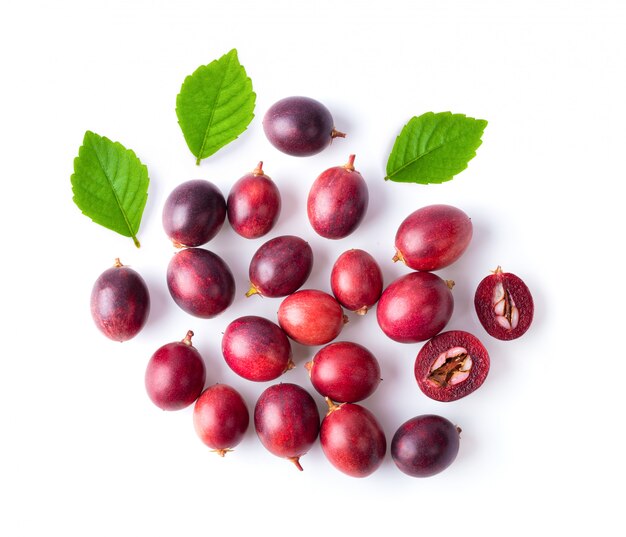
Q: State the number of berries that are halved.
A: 2